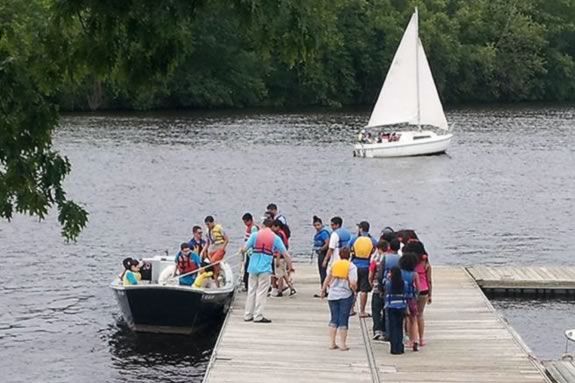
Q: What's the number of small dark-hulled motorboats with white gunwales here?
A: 1